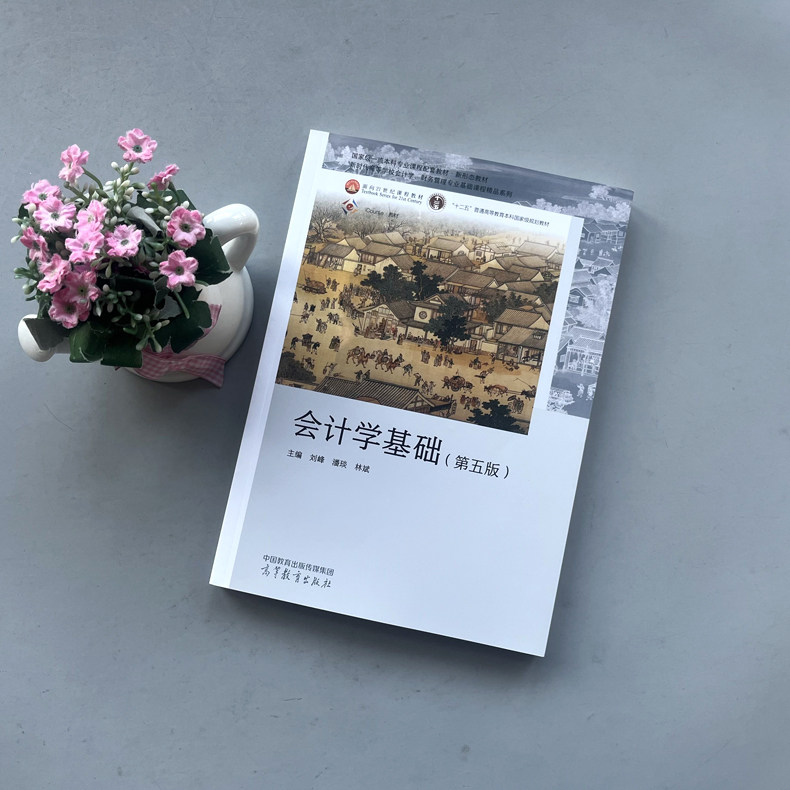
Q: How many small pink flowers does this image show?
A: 14